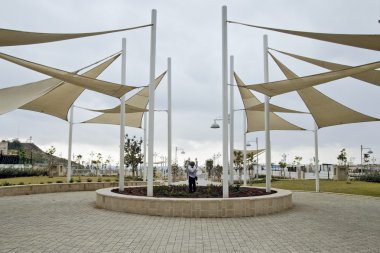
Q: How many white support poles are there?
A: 10